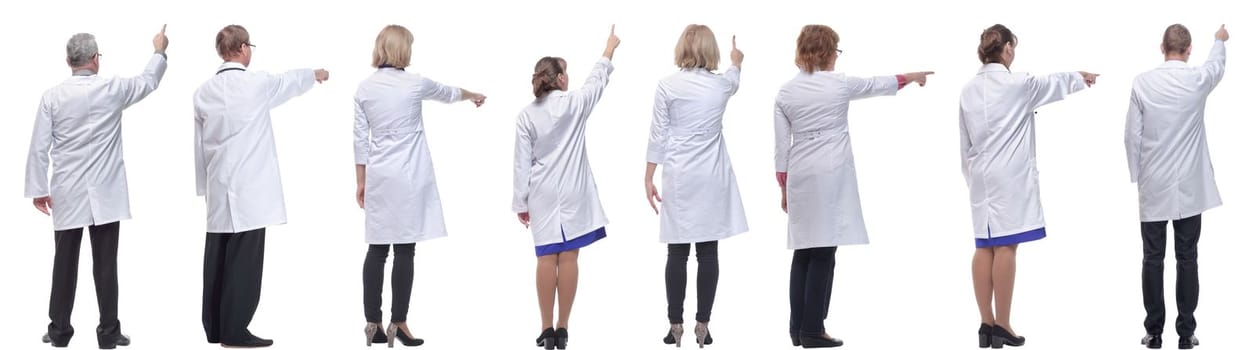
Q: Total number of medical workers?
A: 8